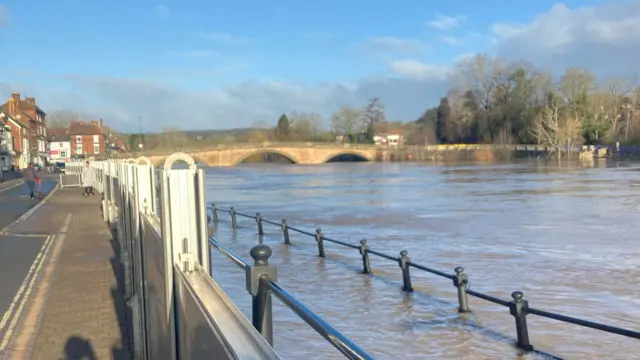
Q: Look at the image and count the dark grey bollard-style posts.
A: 10